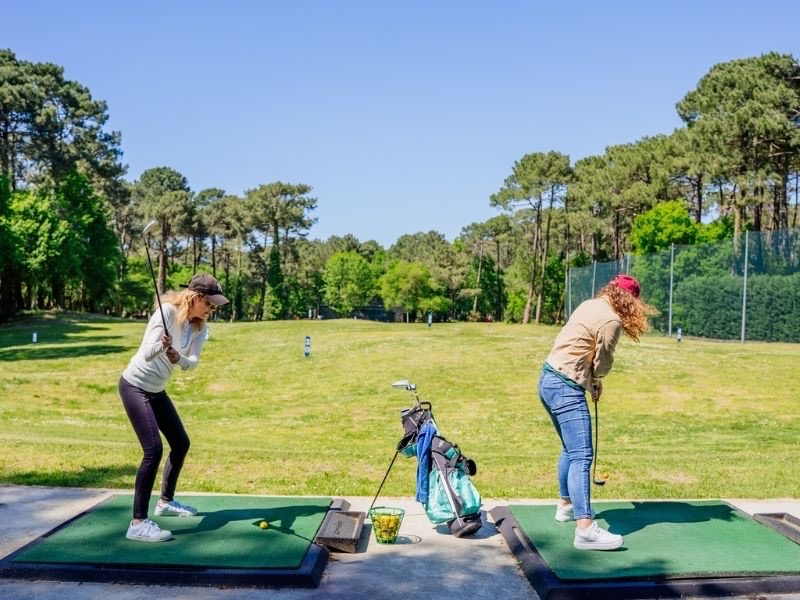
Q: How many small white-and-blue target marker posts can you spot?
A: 4